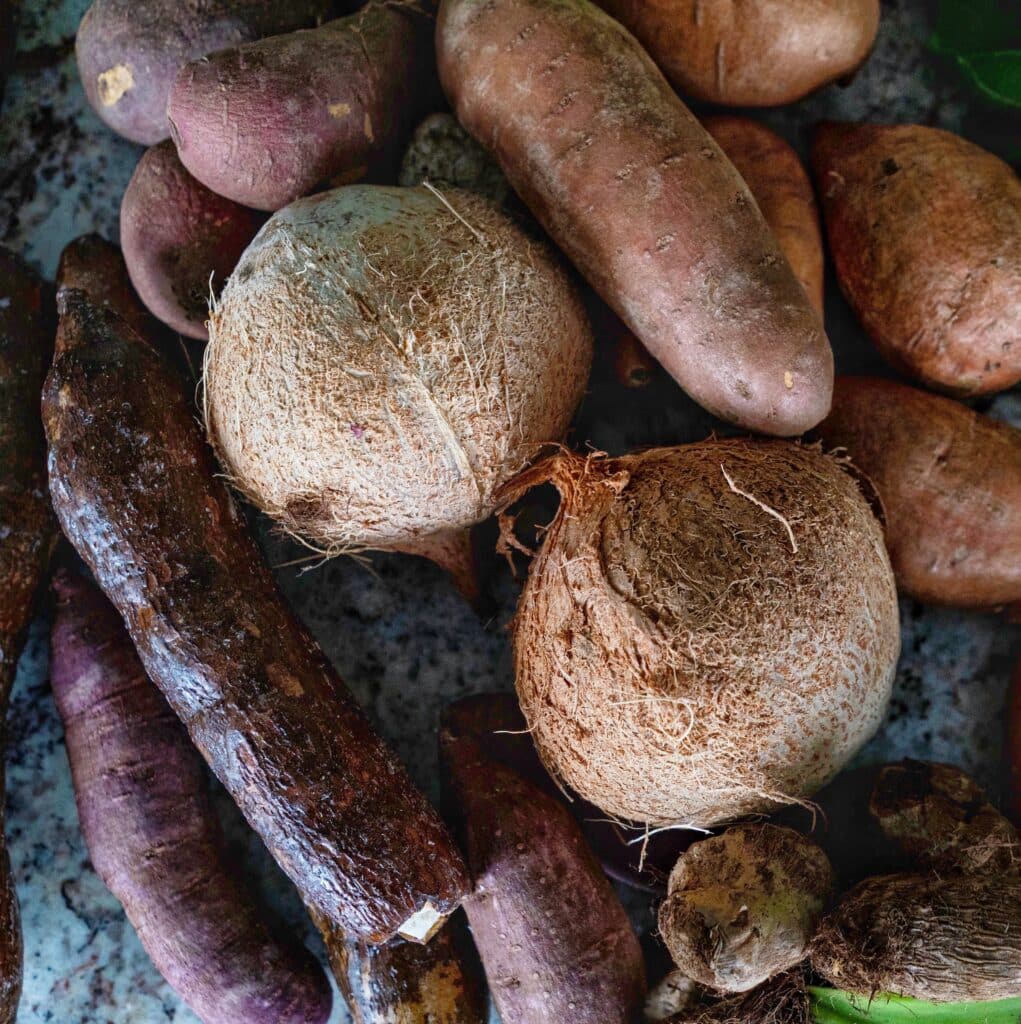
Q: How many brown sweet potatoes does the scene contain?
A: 5